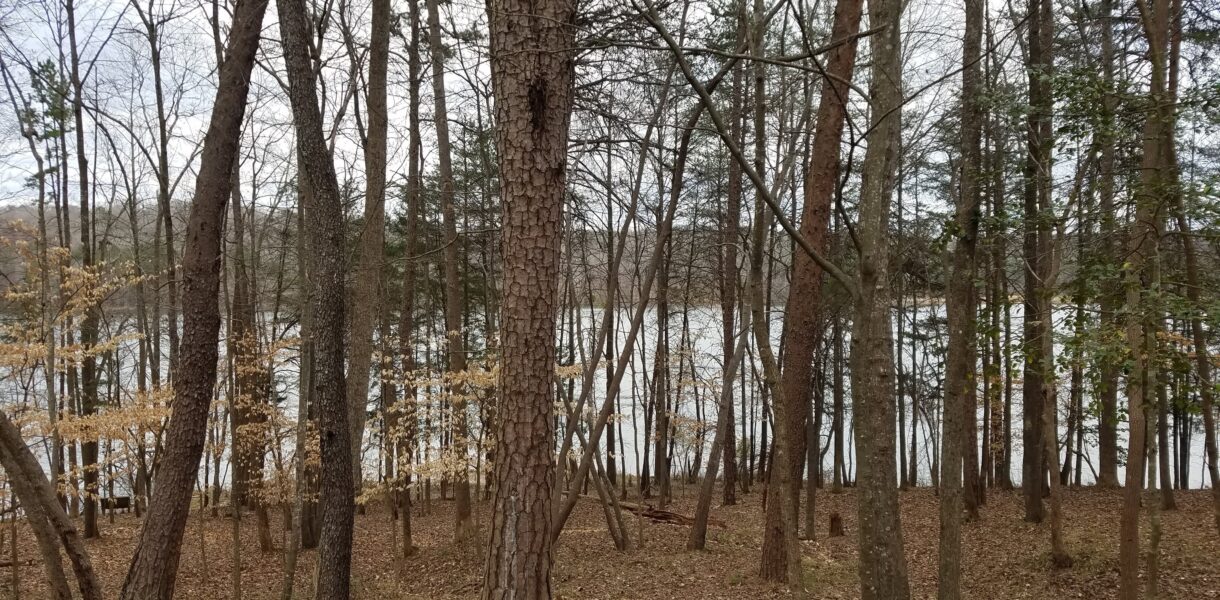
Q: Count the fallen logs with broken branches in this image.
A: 1